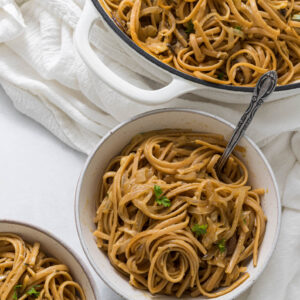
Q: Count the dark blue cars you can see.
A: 0